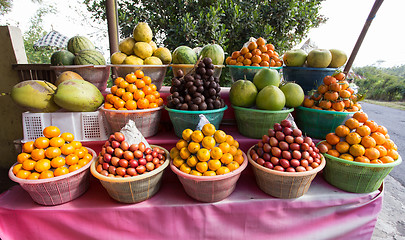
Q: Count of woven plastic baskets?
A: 14